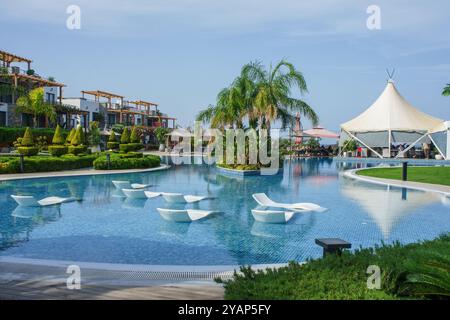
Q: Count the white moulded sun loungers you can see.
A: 7